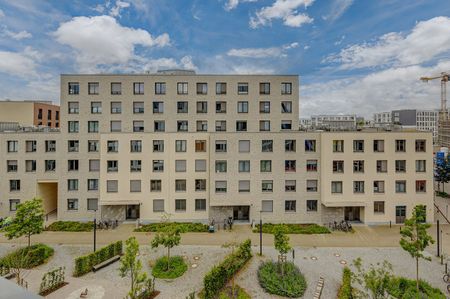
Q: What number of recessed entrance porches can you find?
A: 3